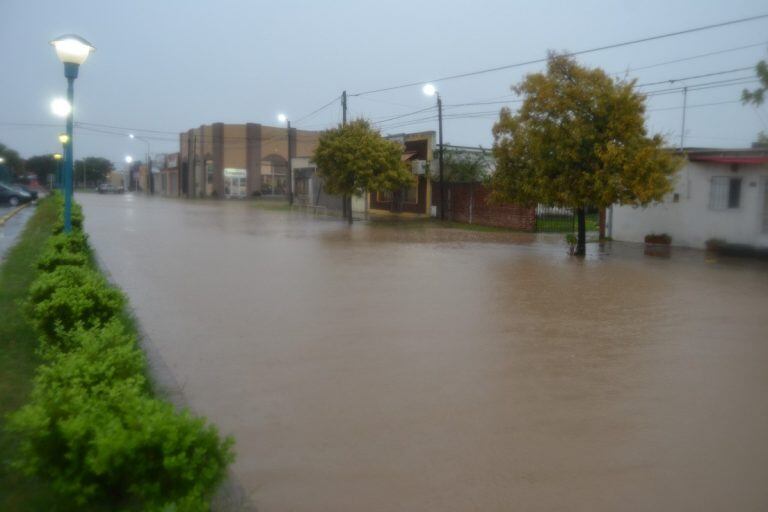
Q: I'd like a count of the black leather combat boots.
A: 0